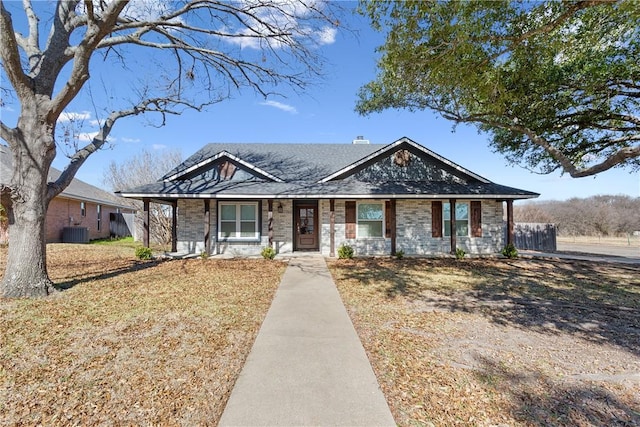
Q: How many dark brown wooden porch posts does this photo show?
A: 8